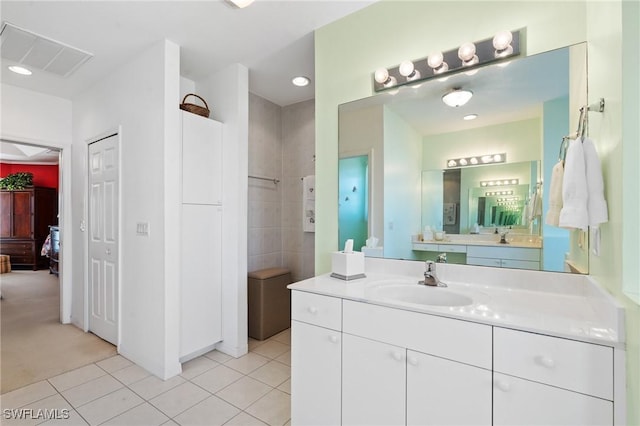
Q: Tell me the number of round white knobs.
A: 6